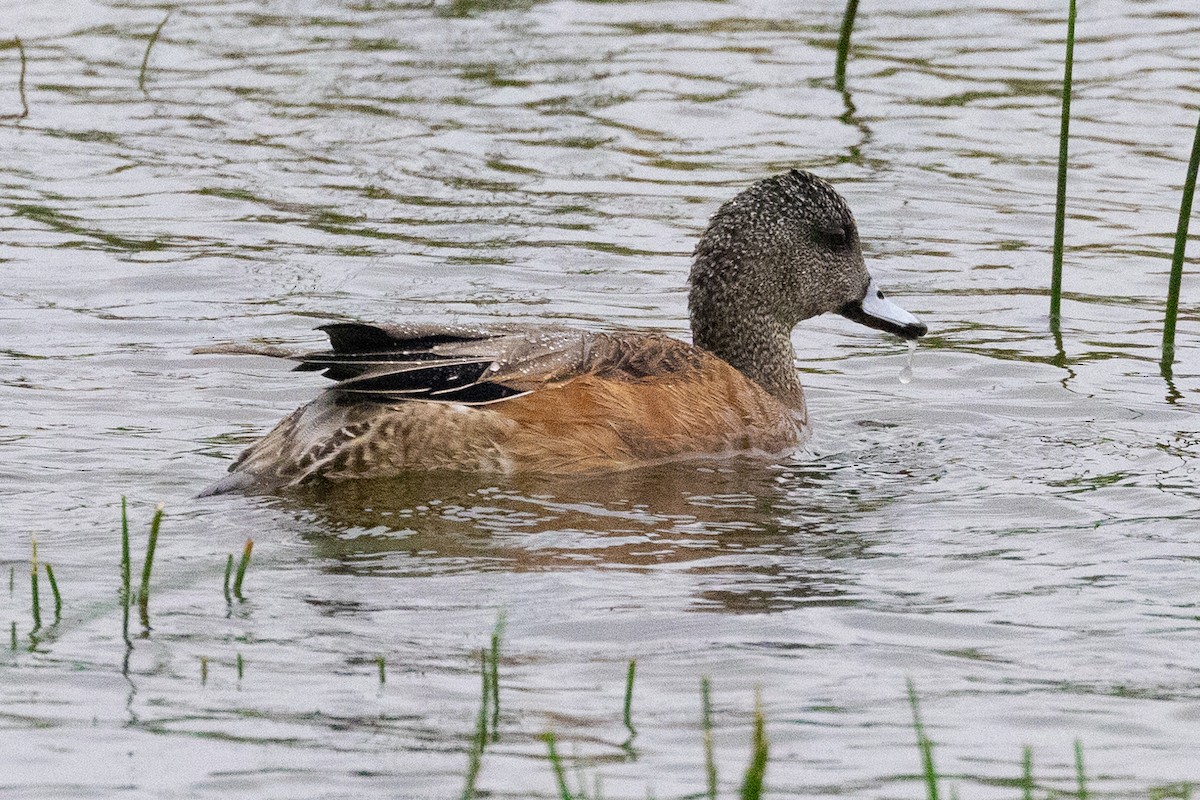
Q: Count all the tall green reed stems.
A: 3